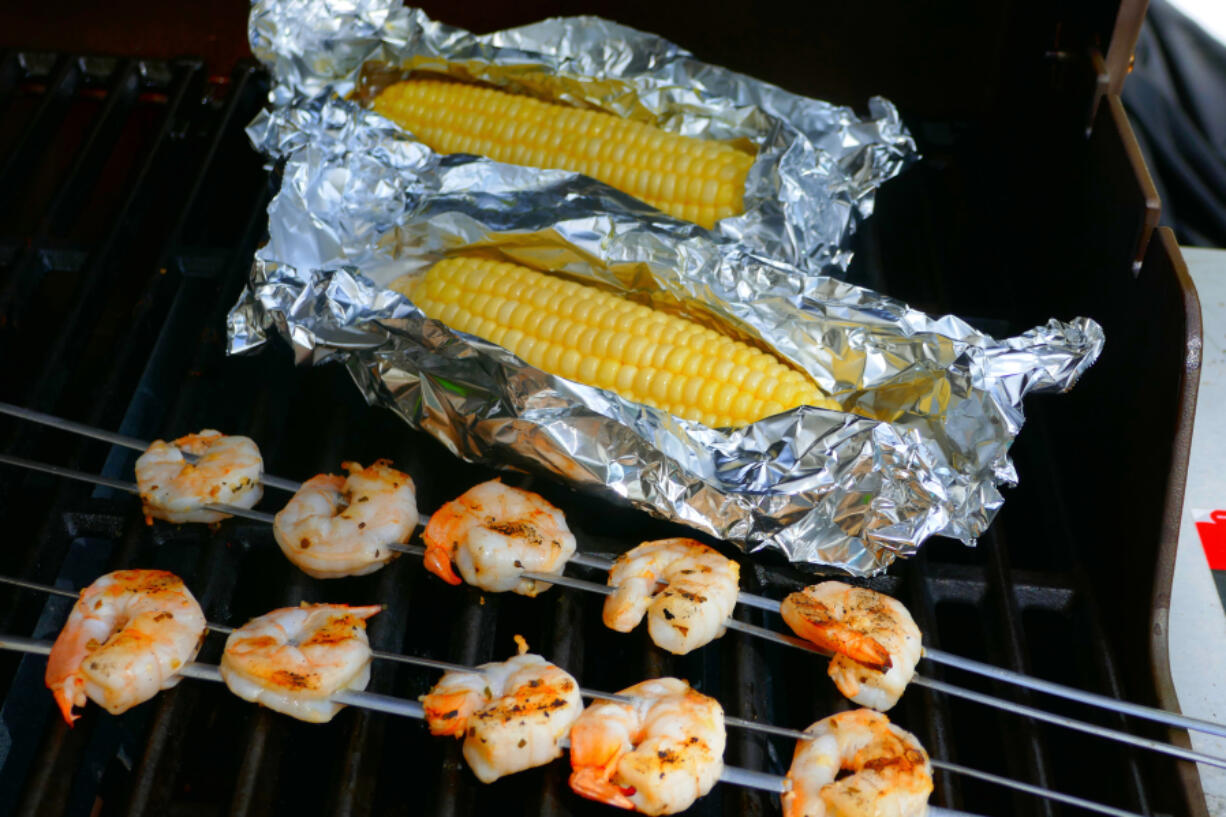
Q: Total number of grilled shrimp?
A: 10